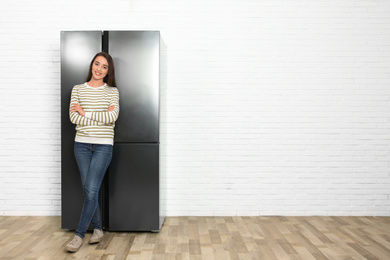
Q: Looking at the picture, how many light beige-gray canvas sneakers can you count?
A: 2